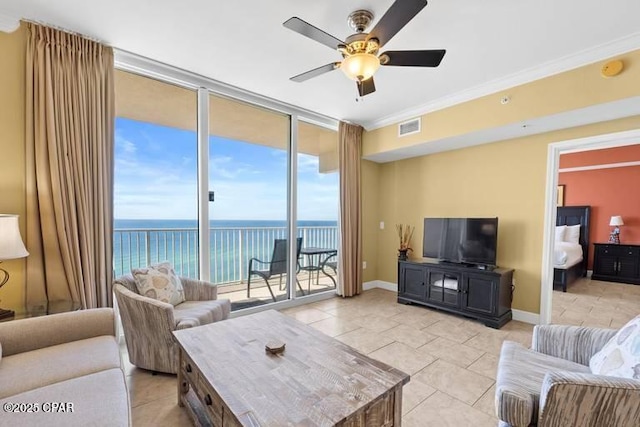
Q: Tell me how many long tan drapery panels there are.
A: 2